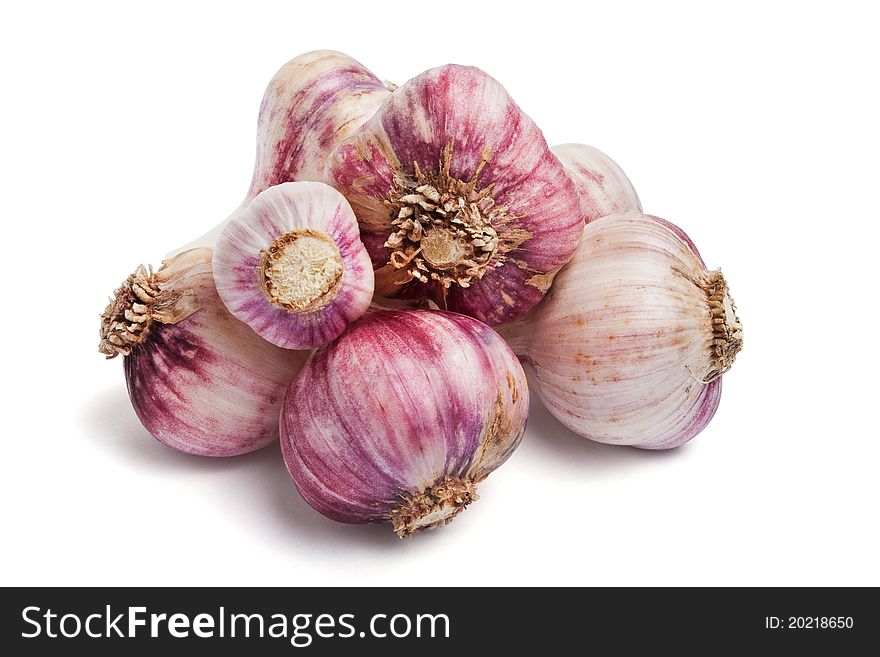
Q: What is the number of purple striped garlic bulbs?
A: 7